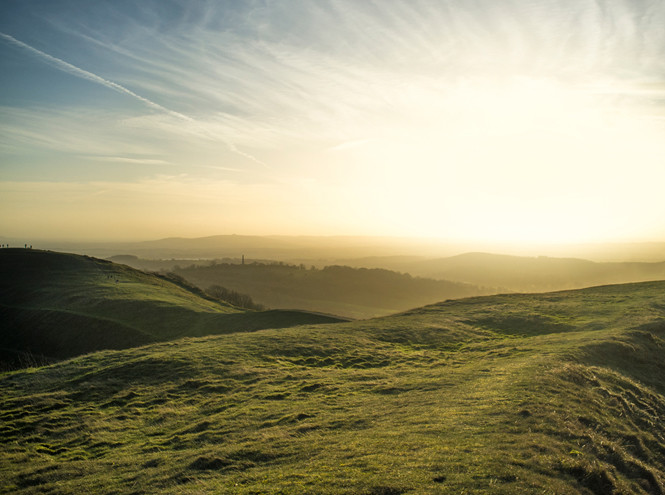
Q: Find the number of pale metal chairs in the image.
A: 0